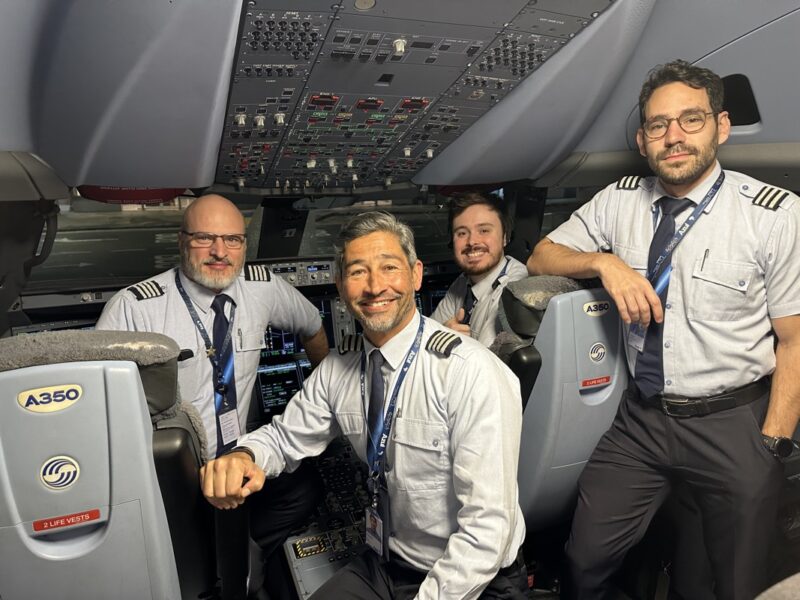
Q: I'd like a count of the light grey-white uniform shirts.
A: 4